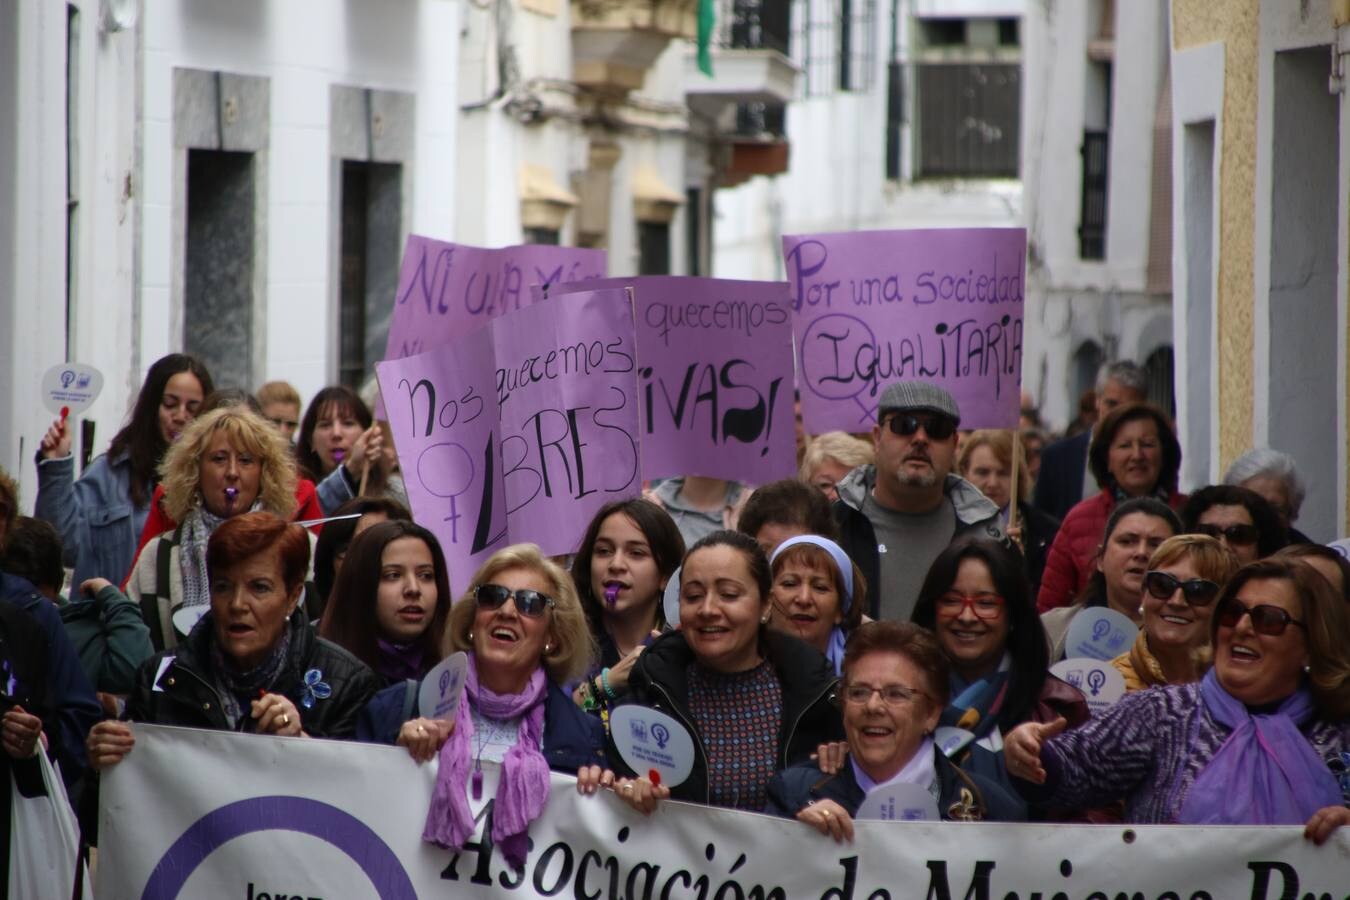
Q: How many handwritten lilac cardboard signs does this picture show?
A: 4